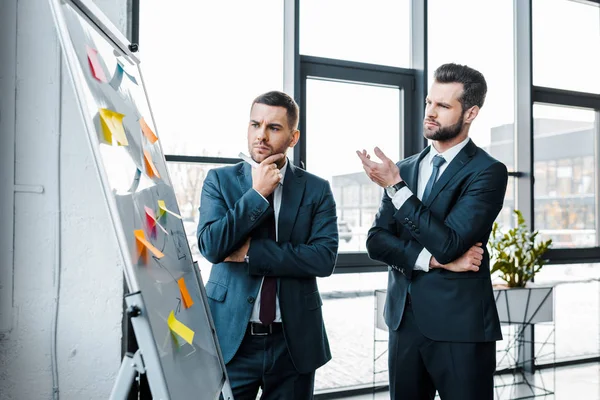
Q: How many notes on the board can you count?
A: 11